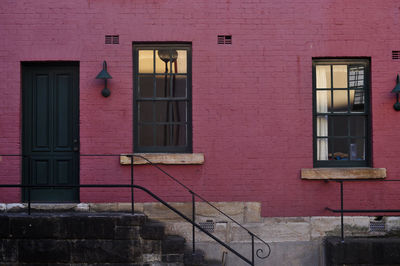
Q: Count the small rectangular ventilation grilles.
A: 5